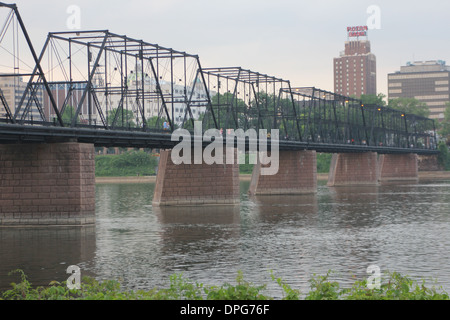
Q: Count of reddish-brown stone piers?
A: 5